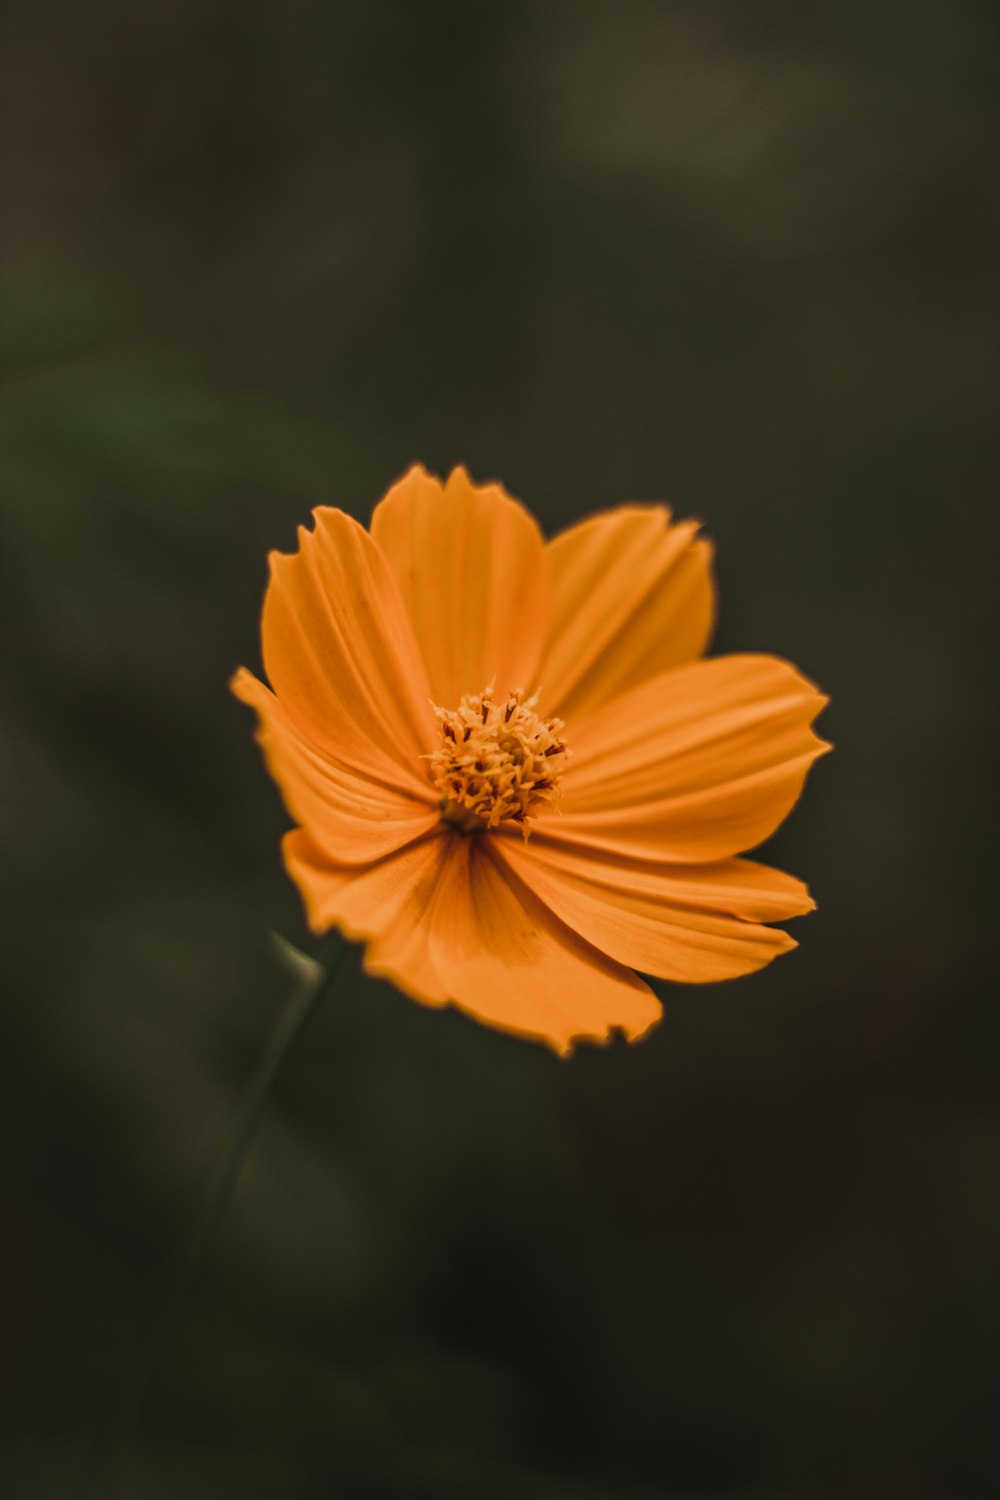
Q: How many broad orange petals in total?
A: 8